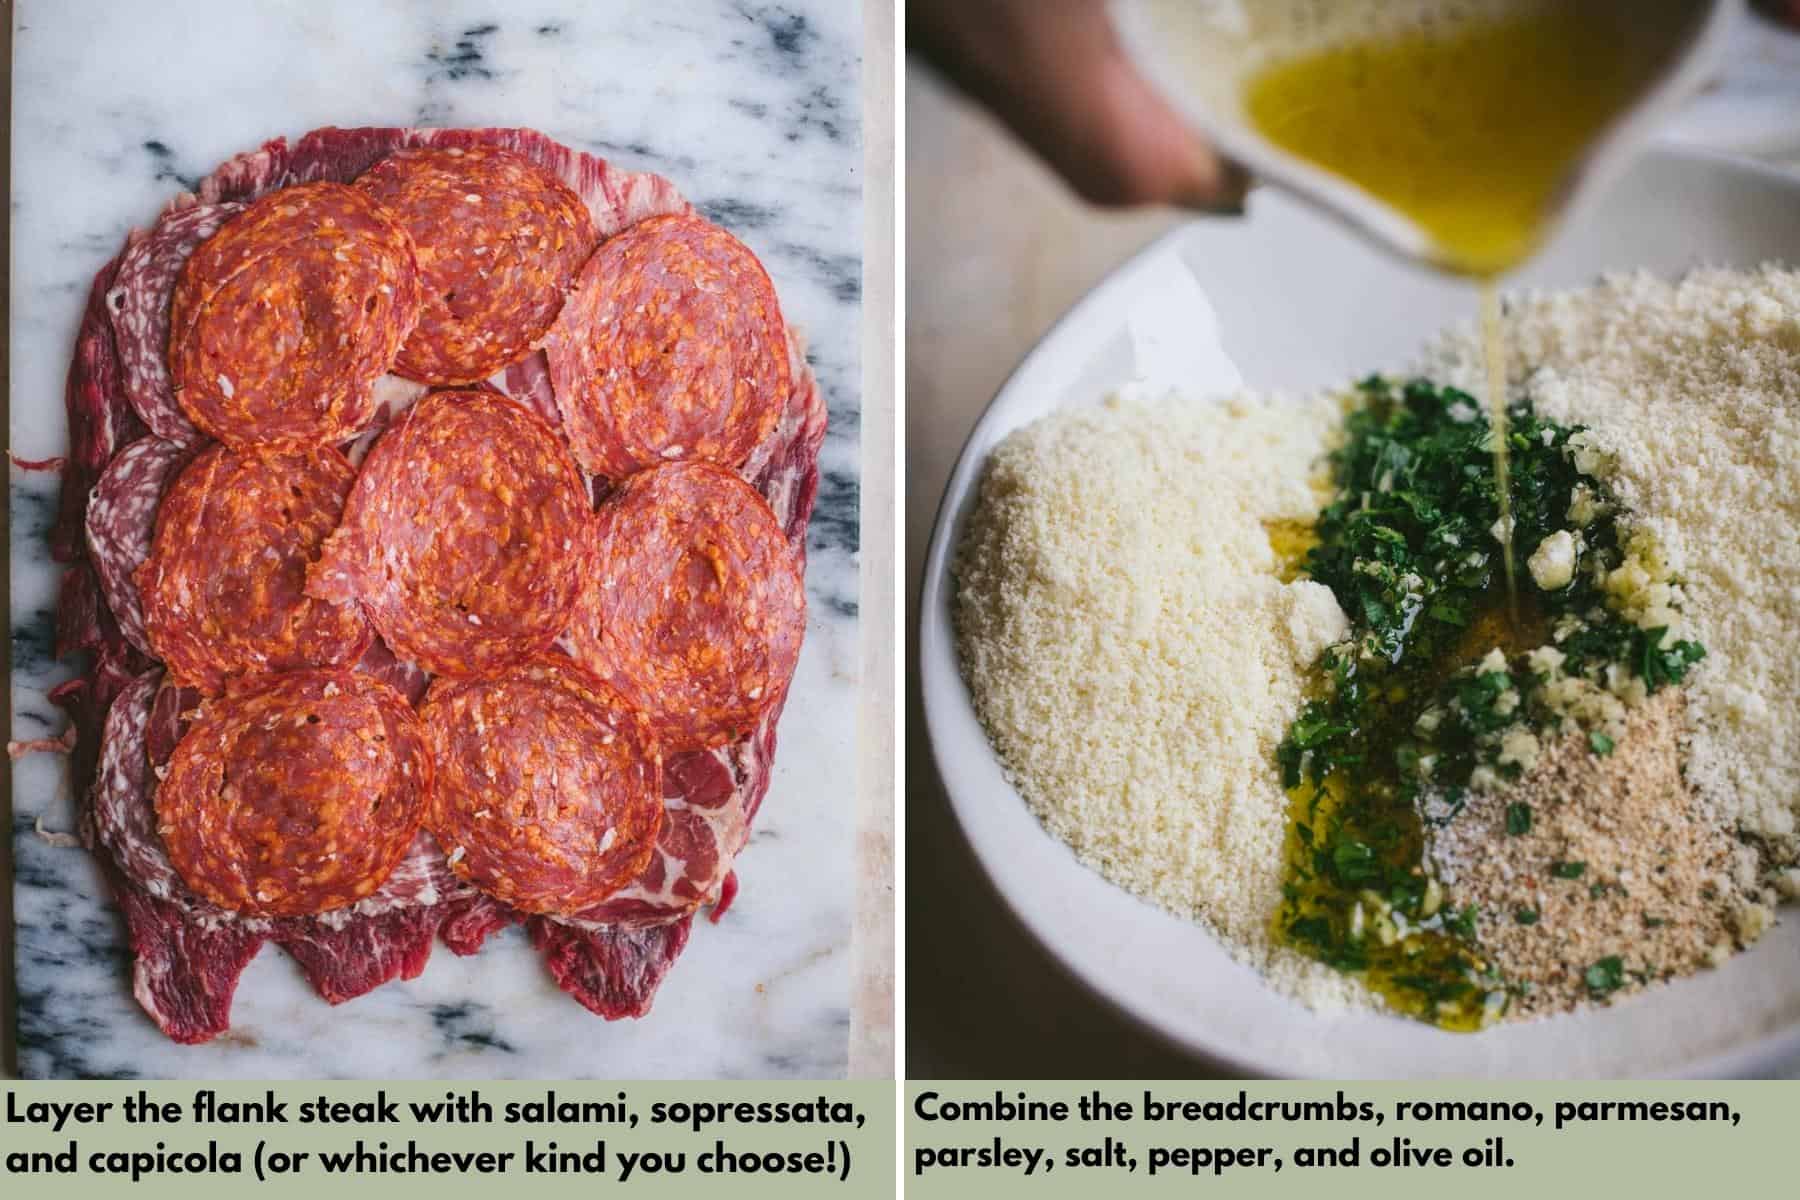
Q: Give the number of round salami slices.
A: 8